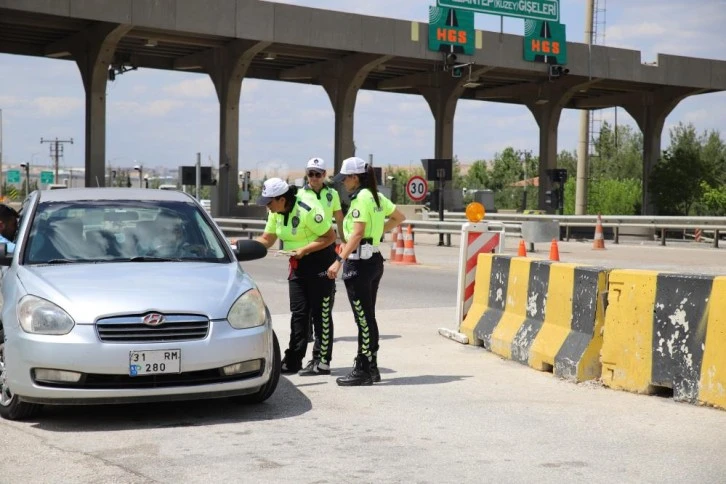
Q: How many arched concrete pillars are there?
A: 6